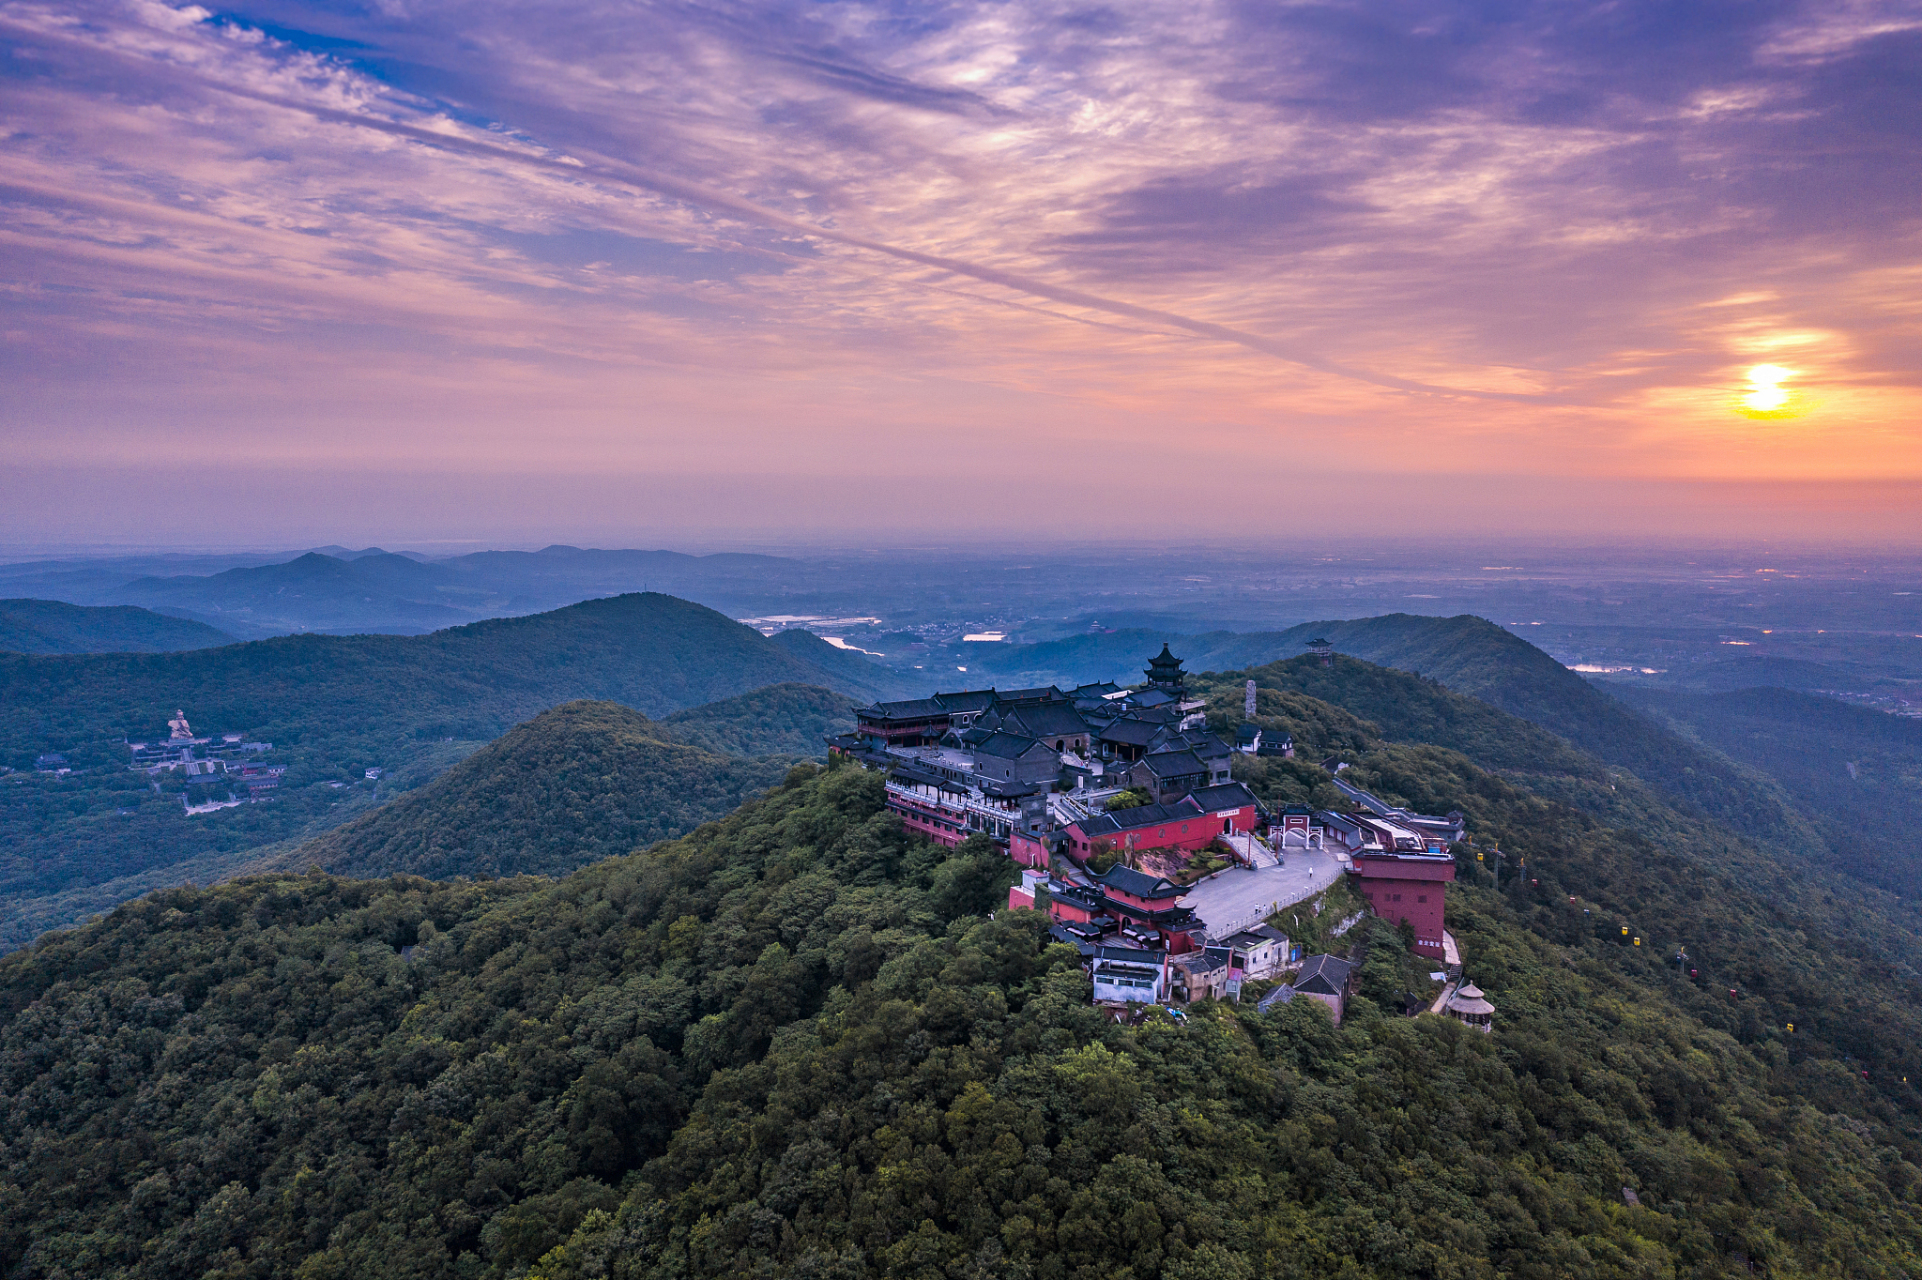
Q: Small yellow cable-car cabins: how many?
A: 4